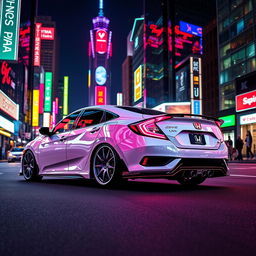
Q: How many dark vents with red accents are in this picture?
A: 1